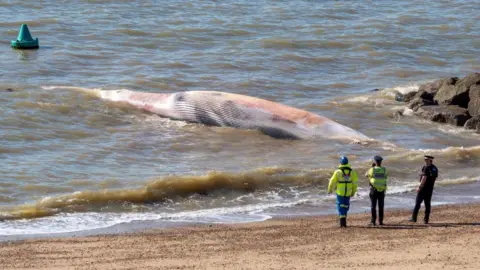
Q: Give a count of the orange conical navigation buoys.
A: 0